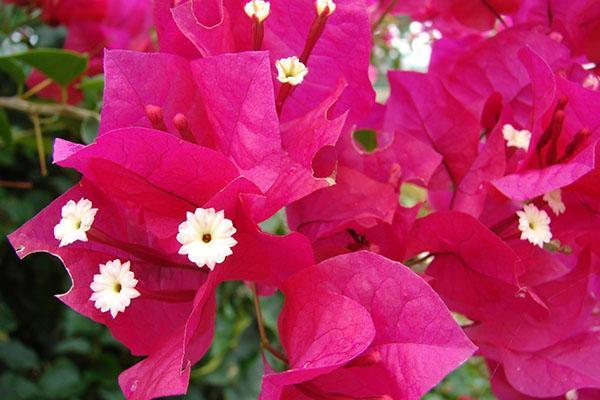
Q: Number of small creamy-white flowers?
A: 9